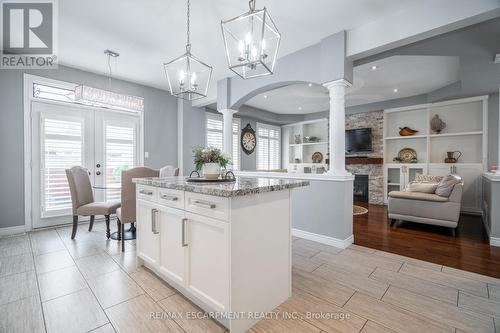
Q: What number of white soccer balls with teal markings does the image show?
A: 0